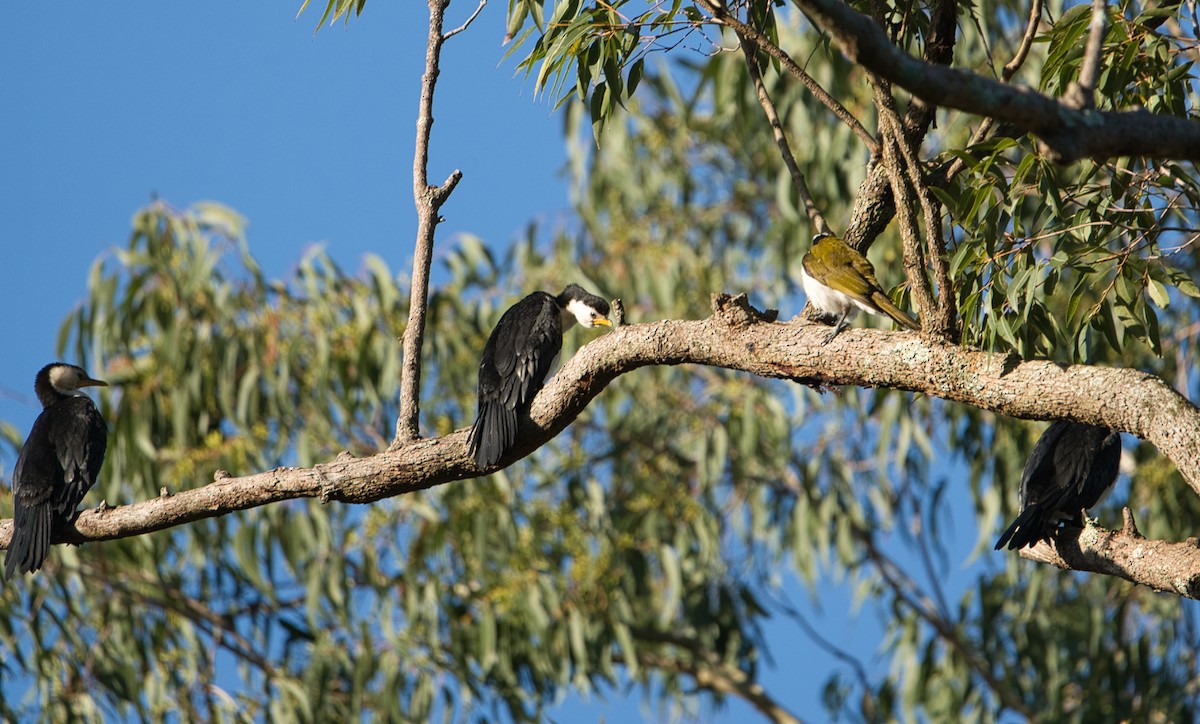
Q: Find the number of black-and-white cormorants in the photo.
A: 3